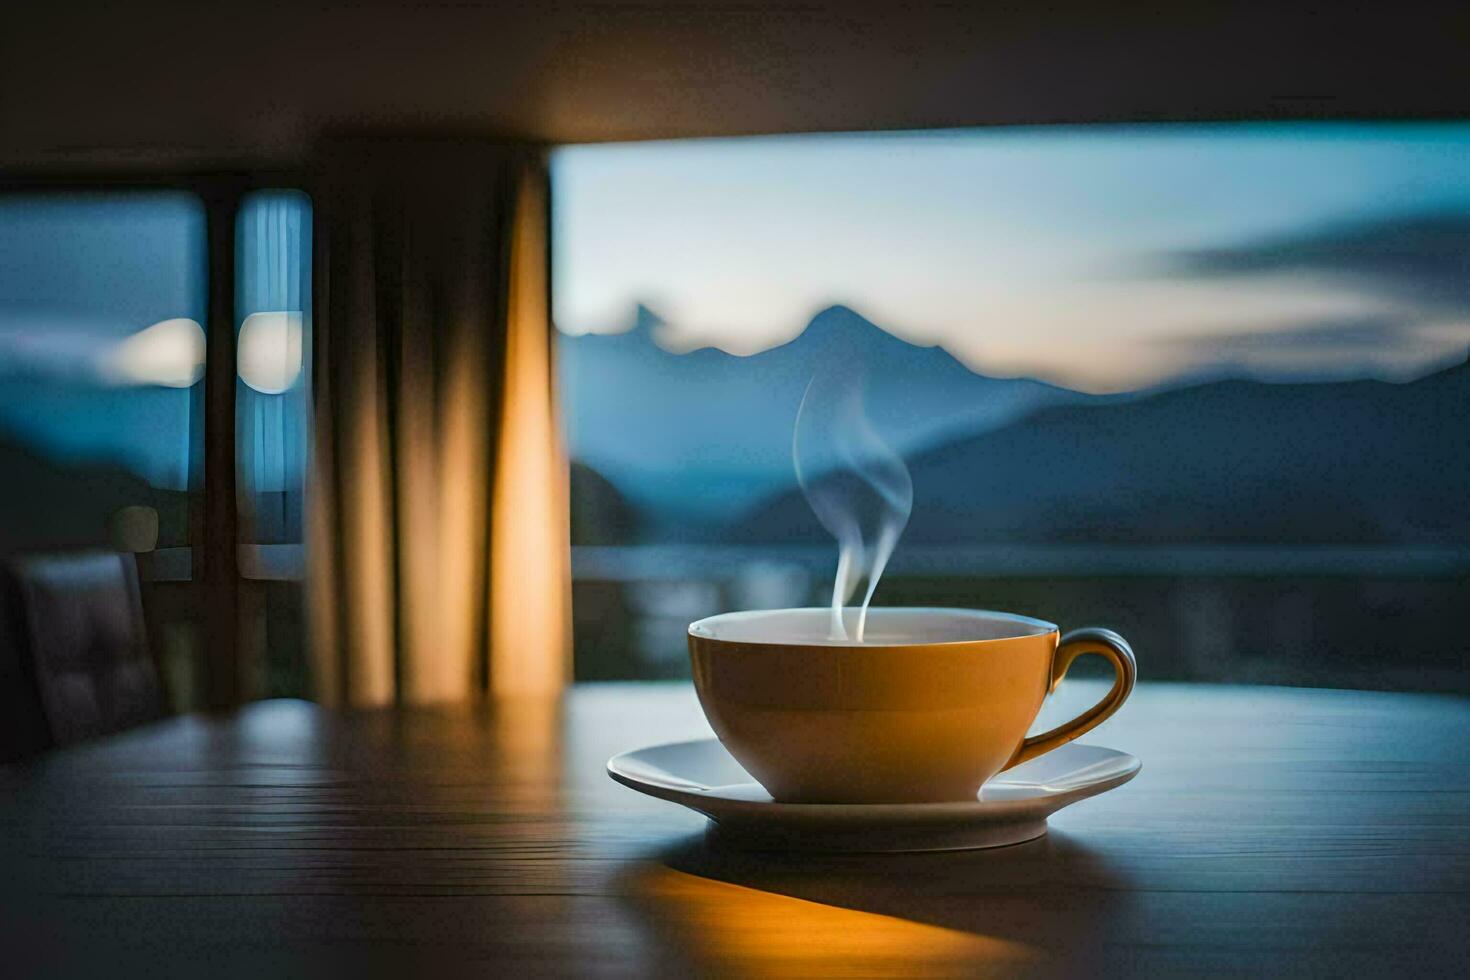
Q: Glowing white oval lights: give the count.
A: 2